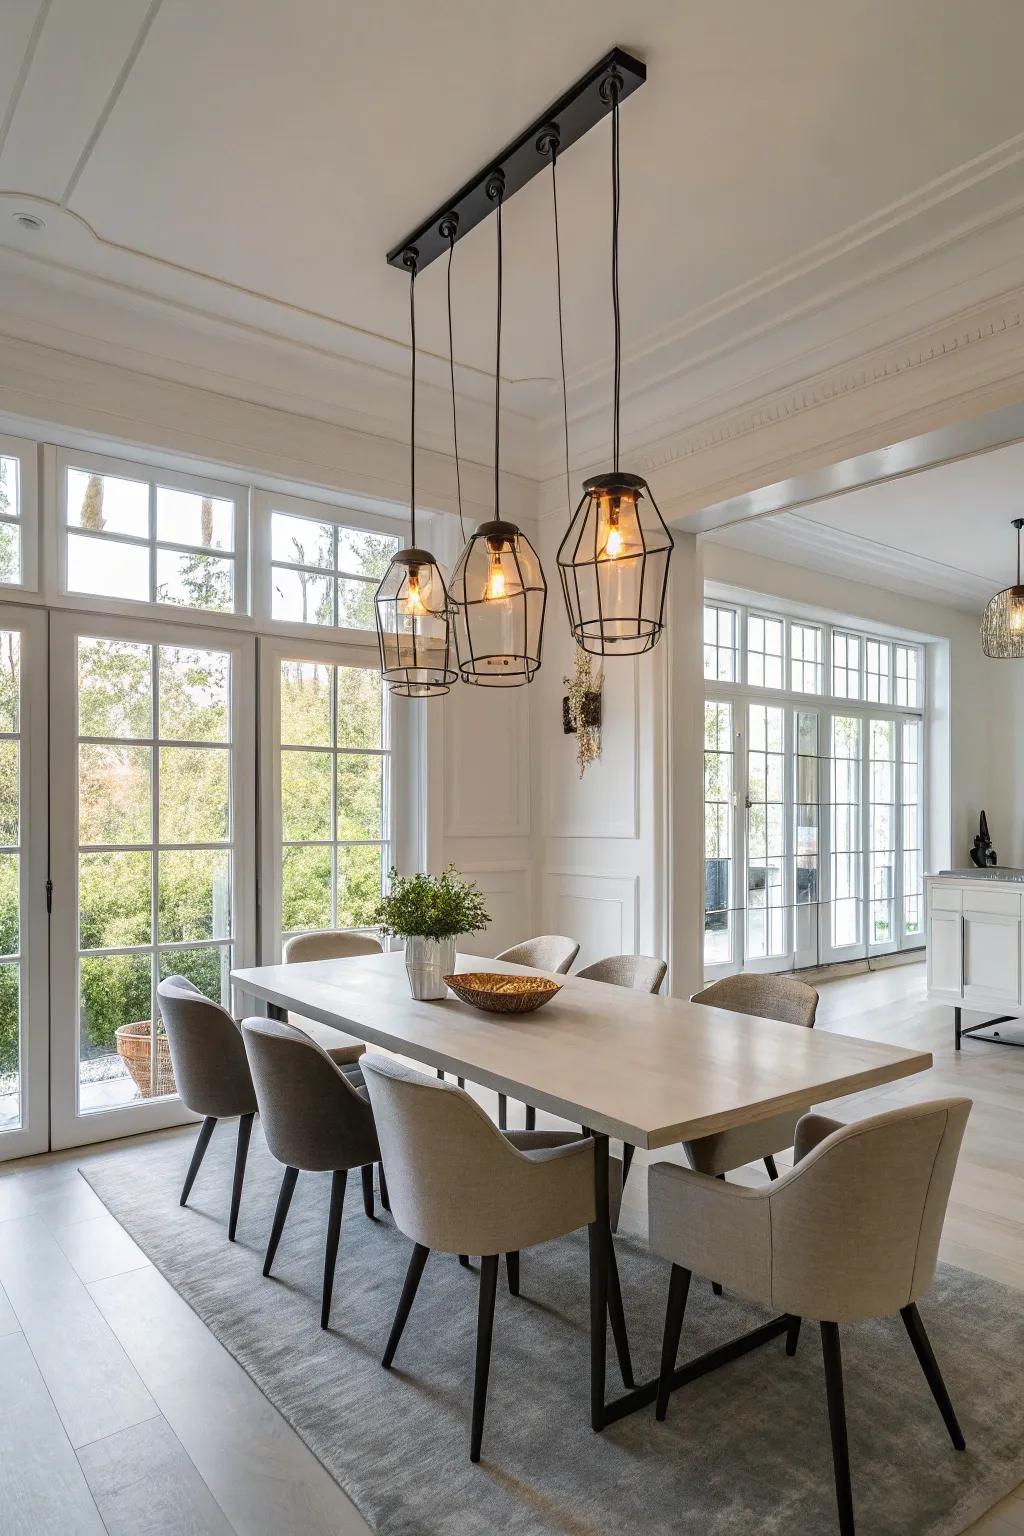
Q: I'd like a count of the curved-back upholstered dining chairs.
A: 8